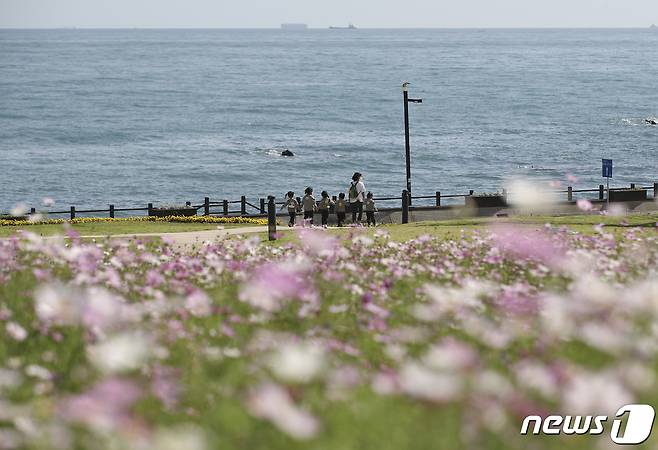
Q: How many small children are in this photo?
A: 5